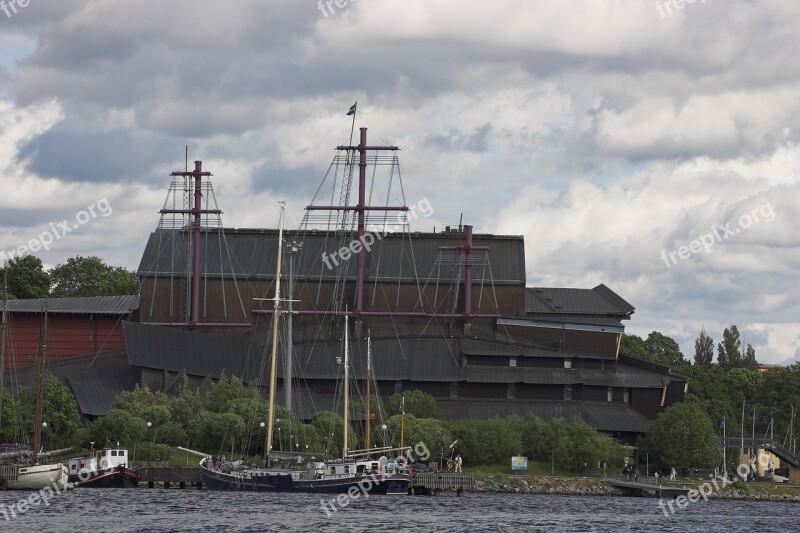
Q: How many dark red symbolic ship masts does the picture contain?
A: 3